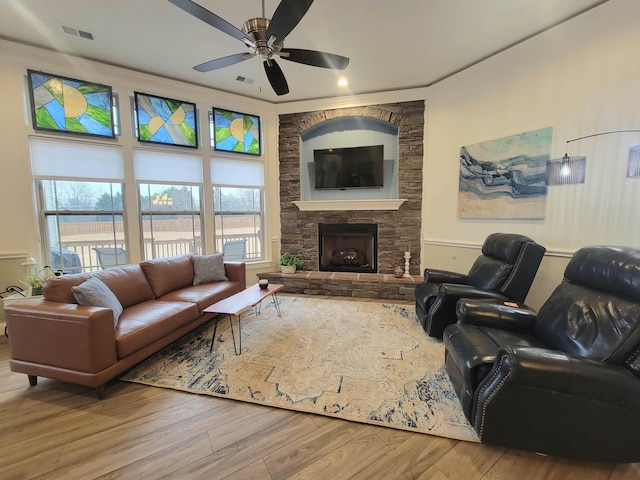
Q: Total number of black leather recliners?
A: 2